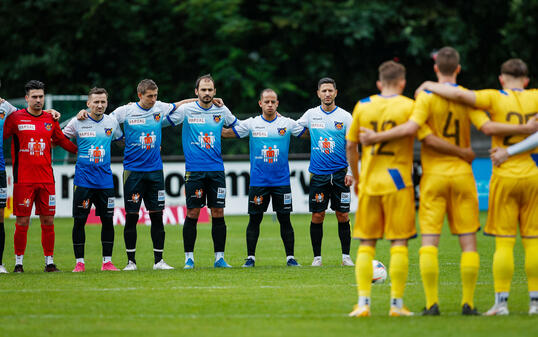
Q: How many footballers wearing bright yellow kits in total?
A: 3